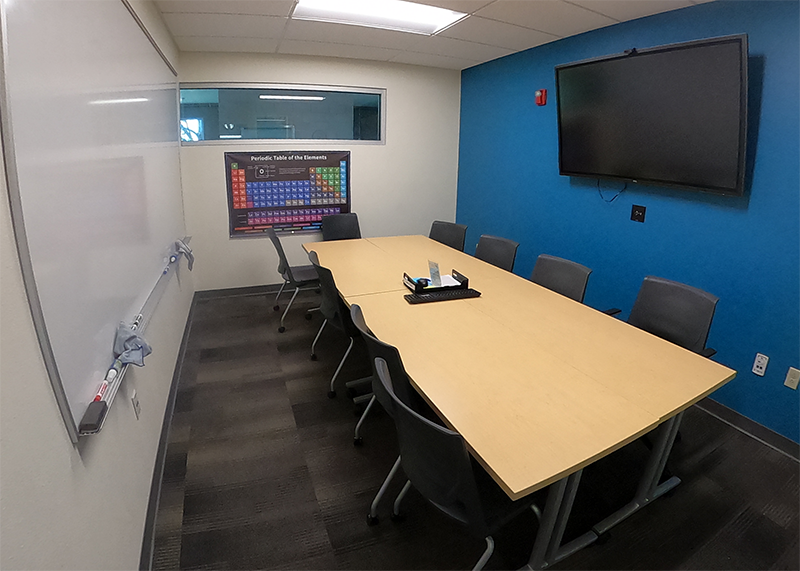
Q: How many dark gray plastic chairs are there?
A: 9